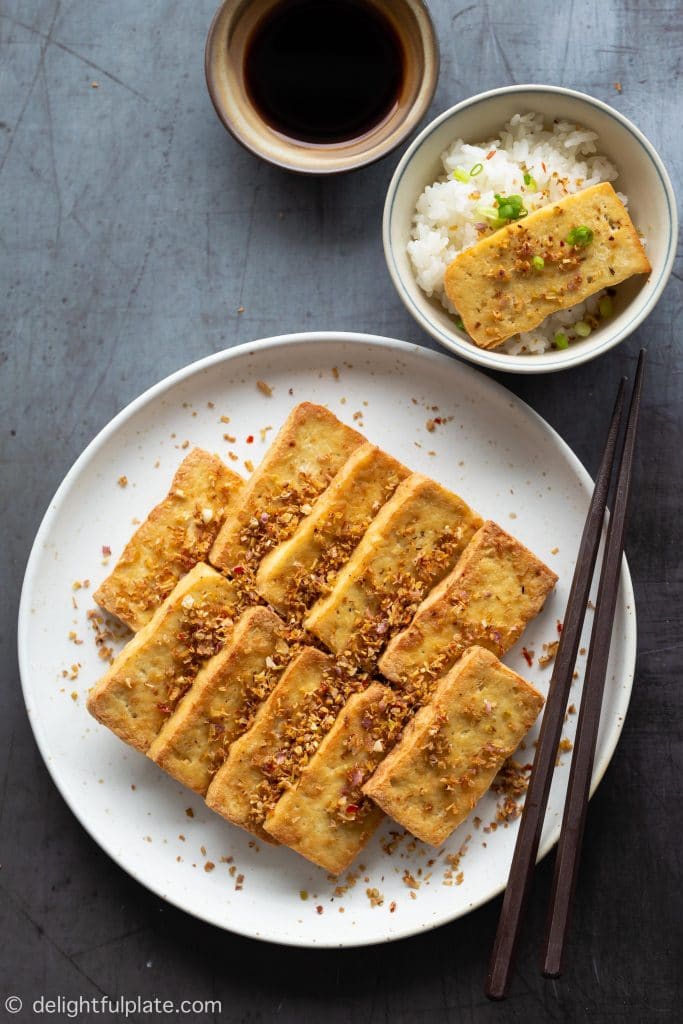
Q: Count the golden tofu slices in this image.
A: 11